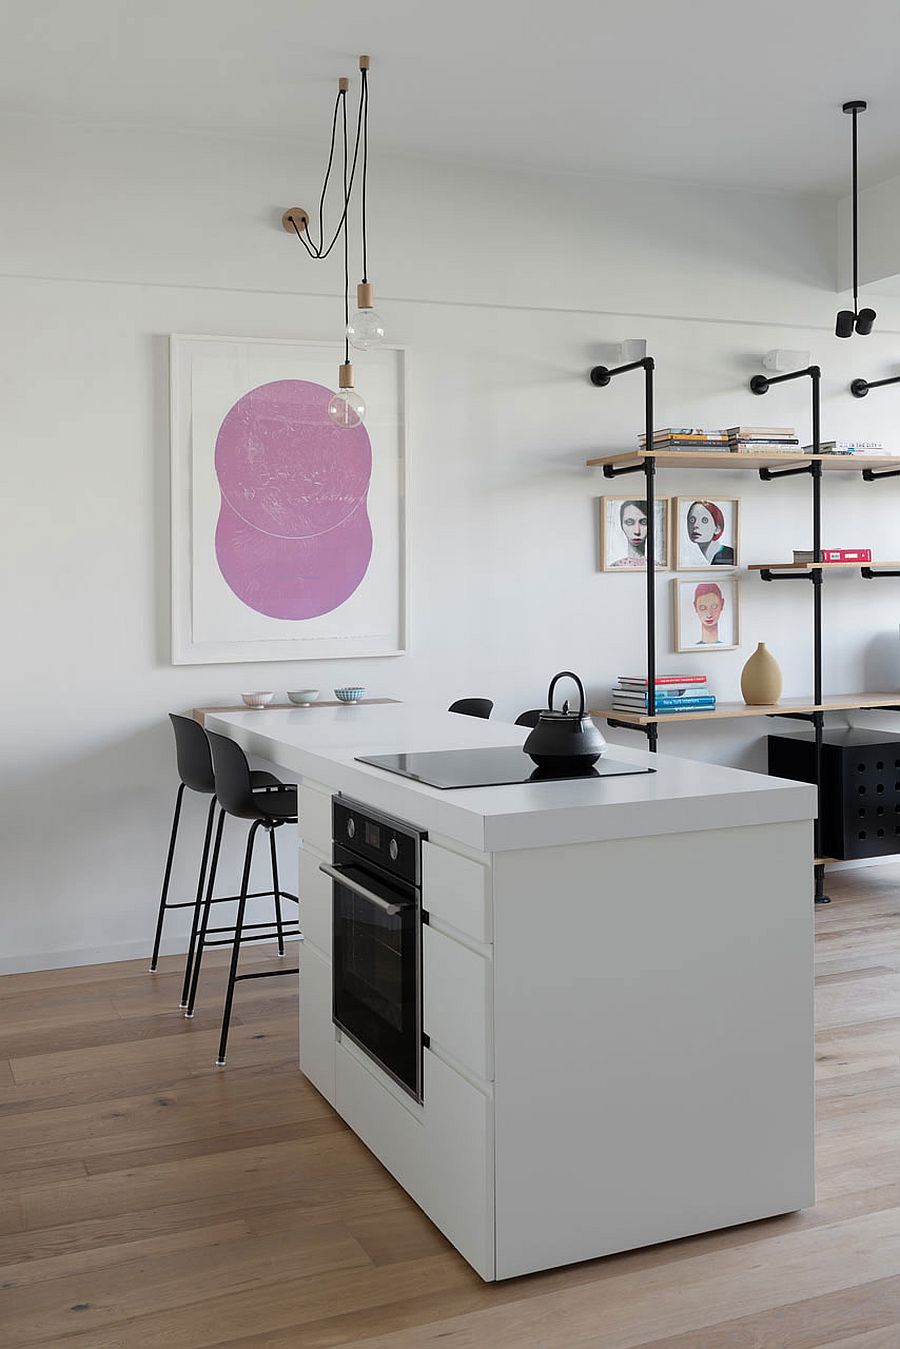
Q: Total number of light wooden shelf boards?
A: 4